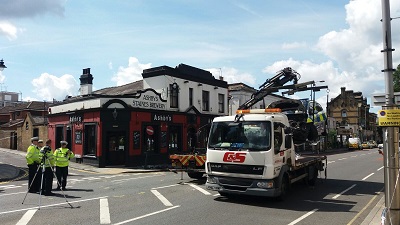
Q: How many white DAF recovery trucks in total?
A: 1